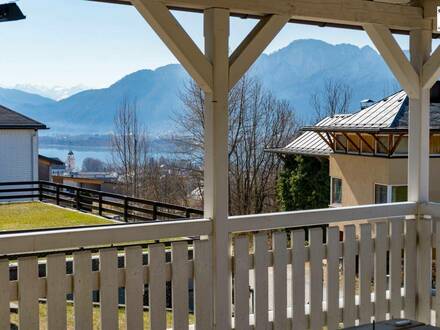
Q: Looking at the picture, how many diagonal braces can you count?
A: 4